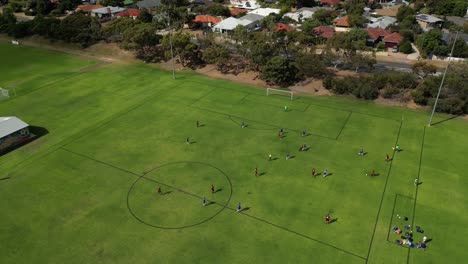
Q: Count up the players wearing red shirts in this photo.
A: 10